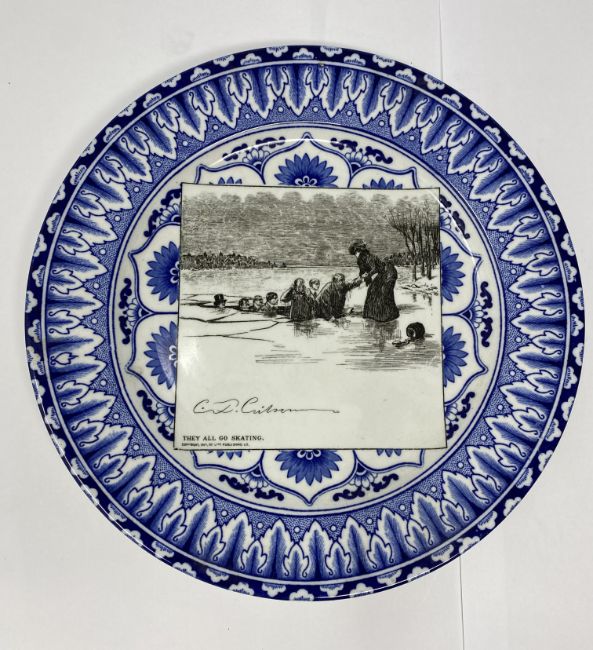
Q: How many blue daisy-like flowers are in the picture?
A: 10